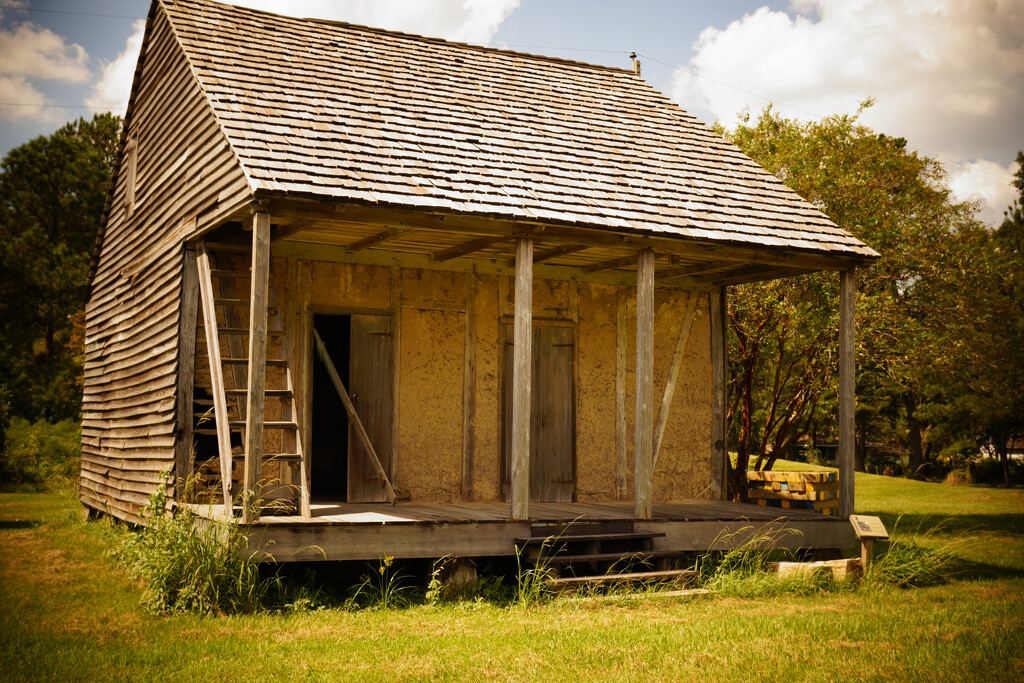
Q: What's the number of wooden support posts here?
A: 4